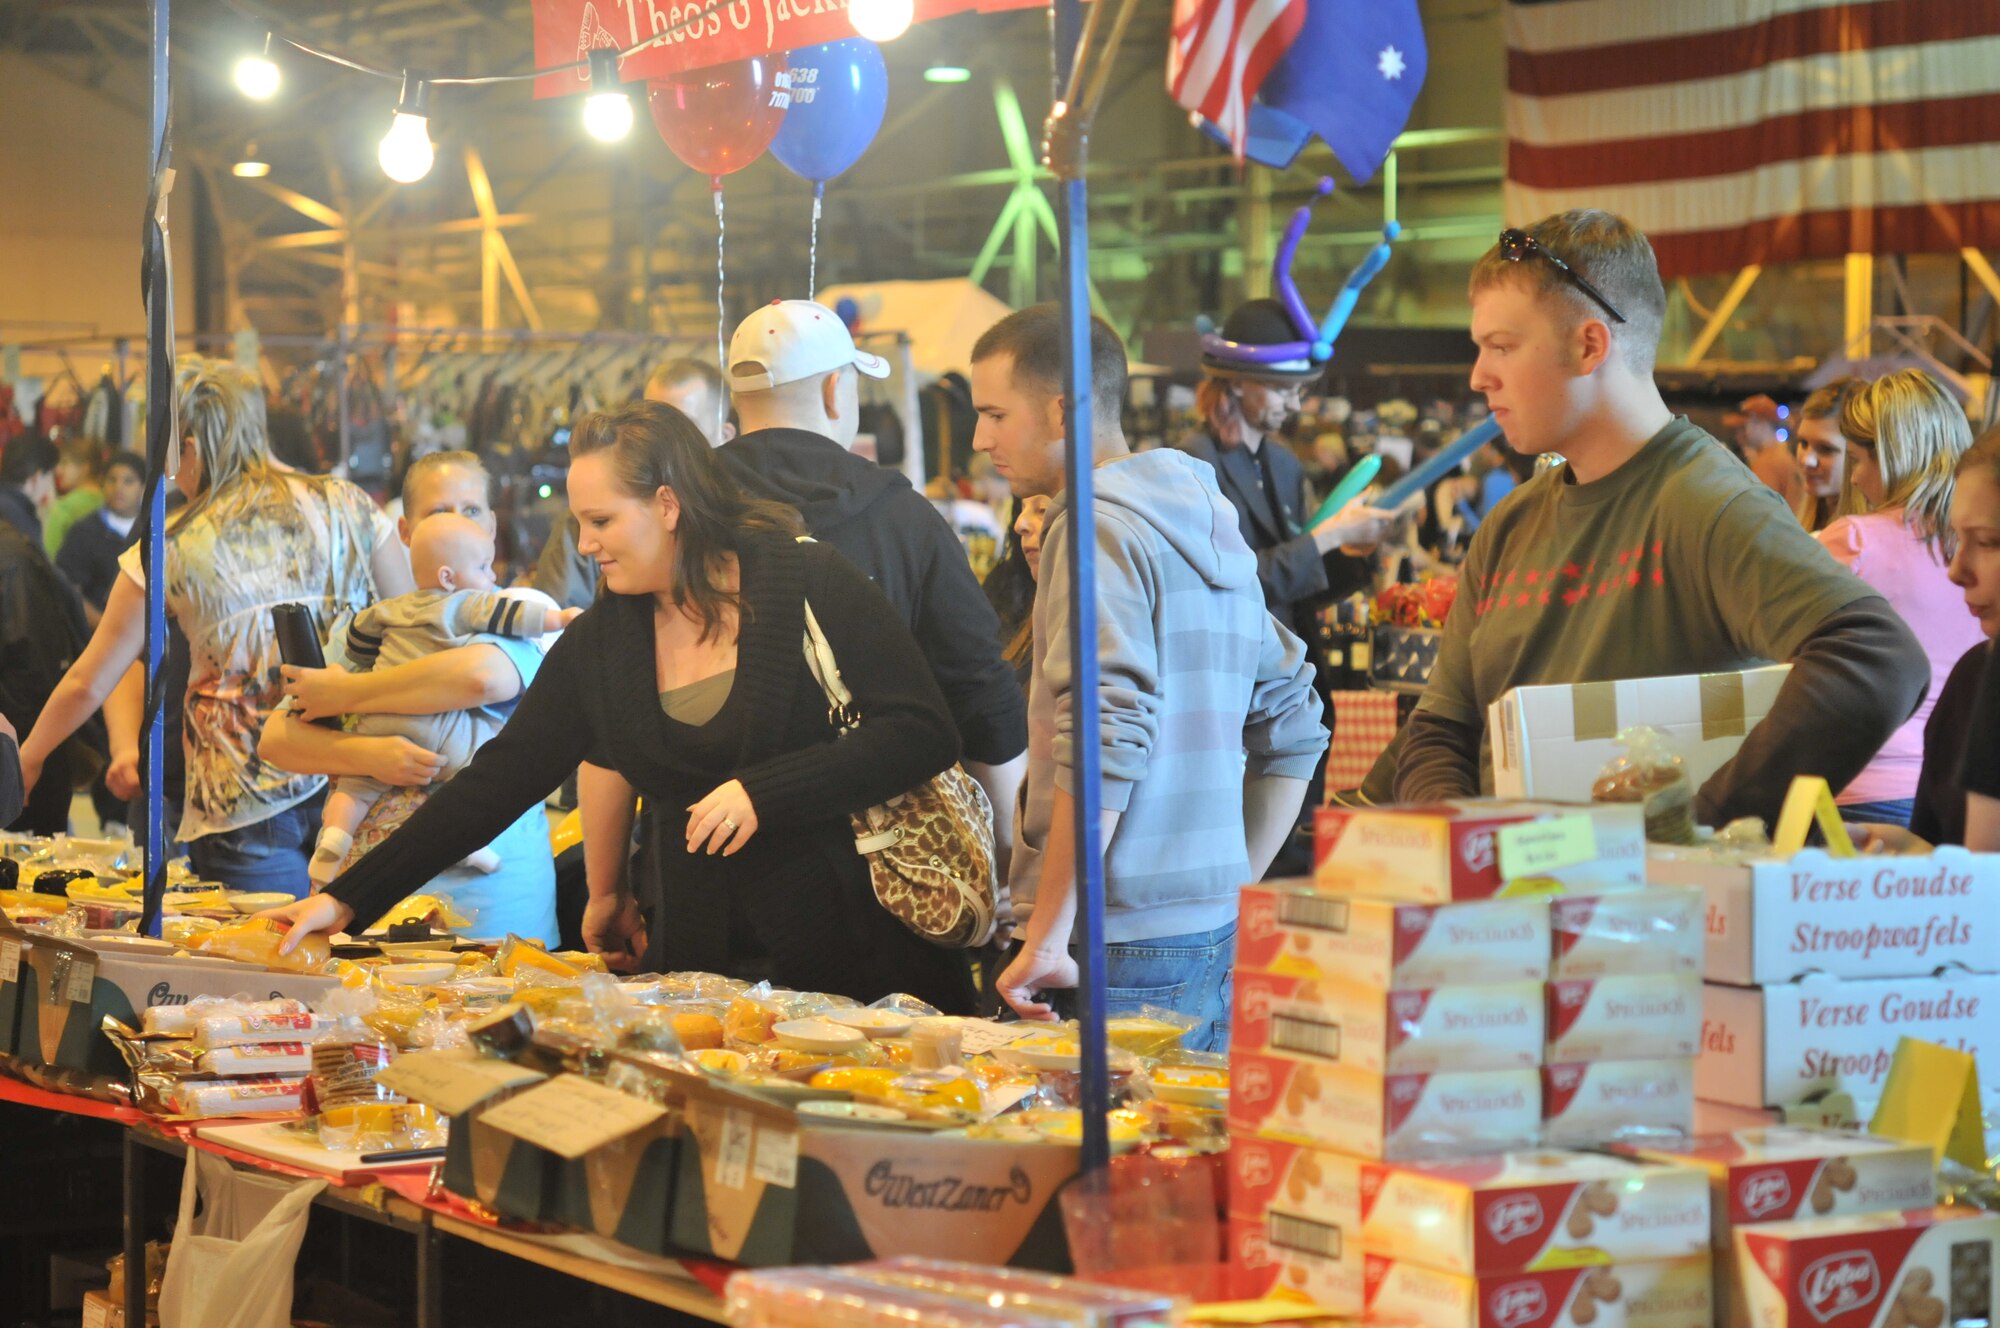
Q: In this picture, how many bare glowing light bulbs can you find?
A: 4